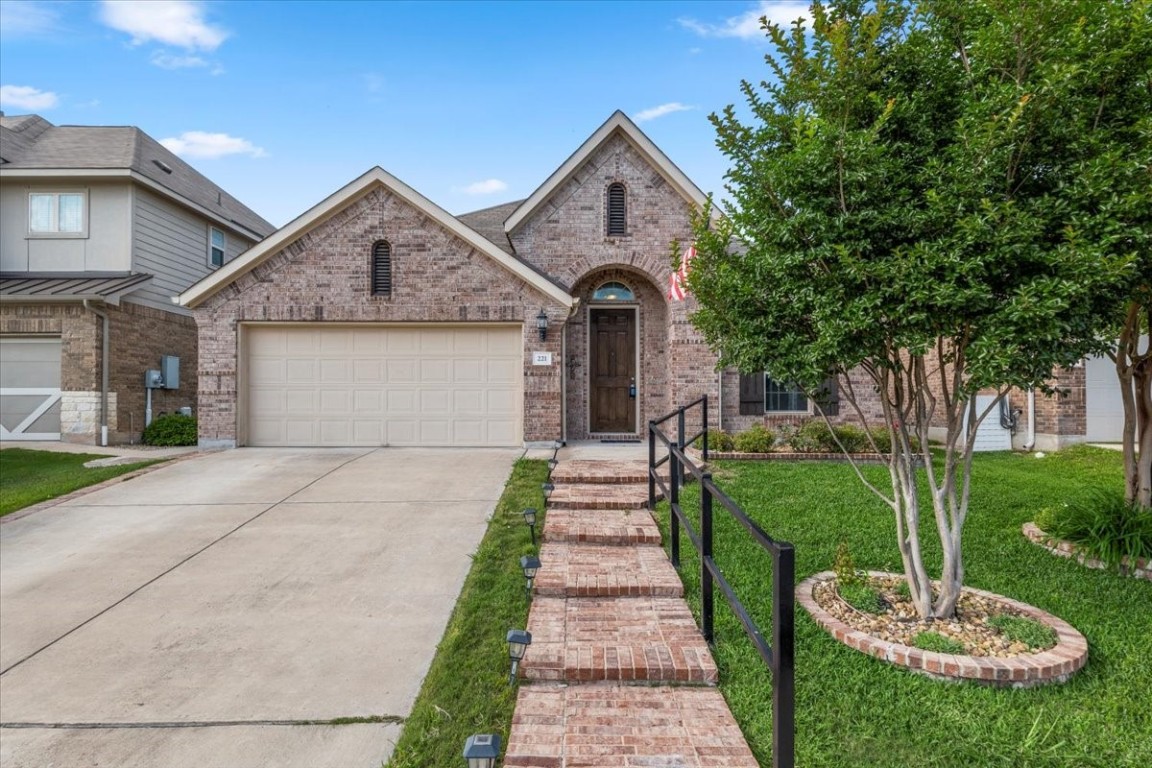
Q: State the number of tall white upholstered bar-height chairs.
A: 0